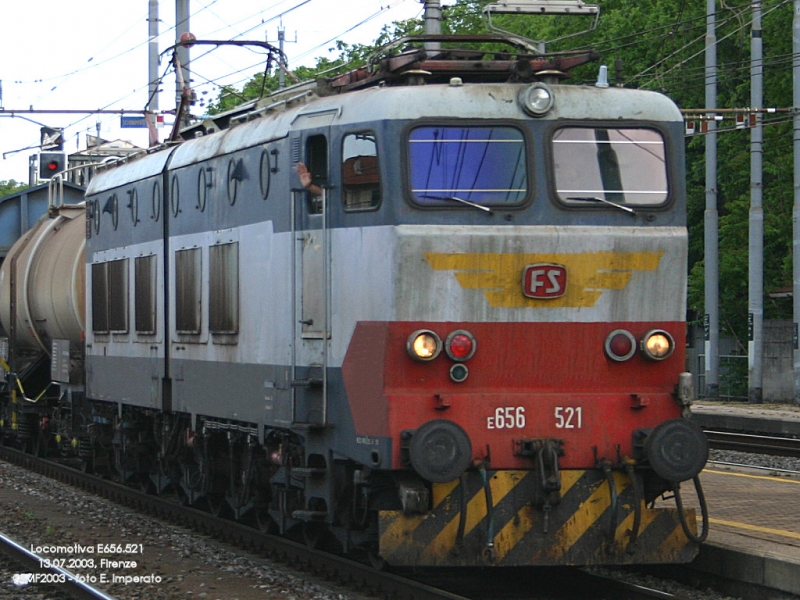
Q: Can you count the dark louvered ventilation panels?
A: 5